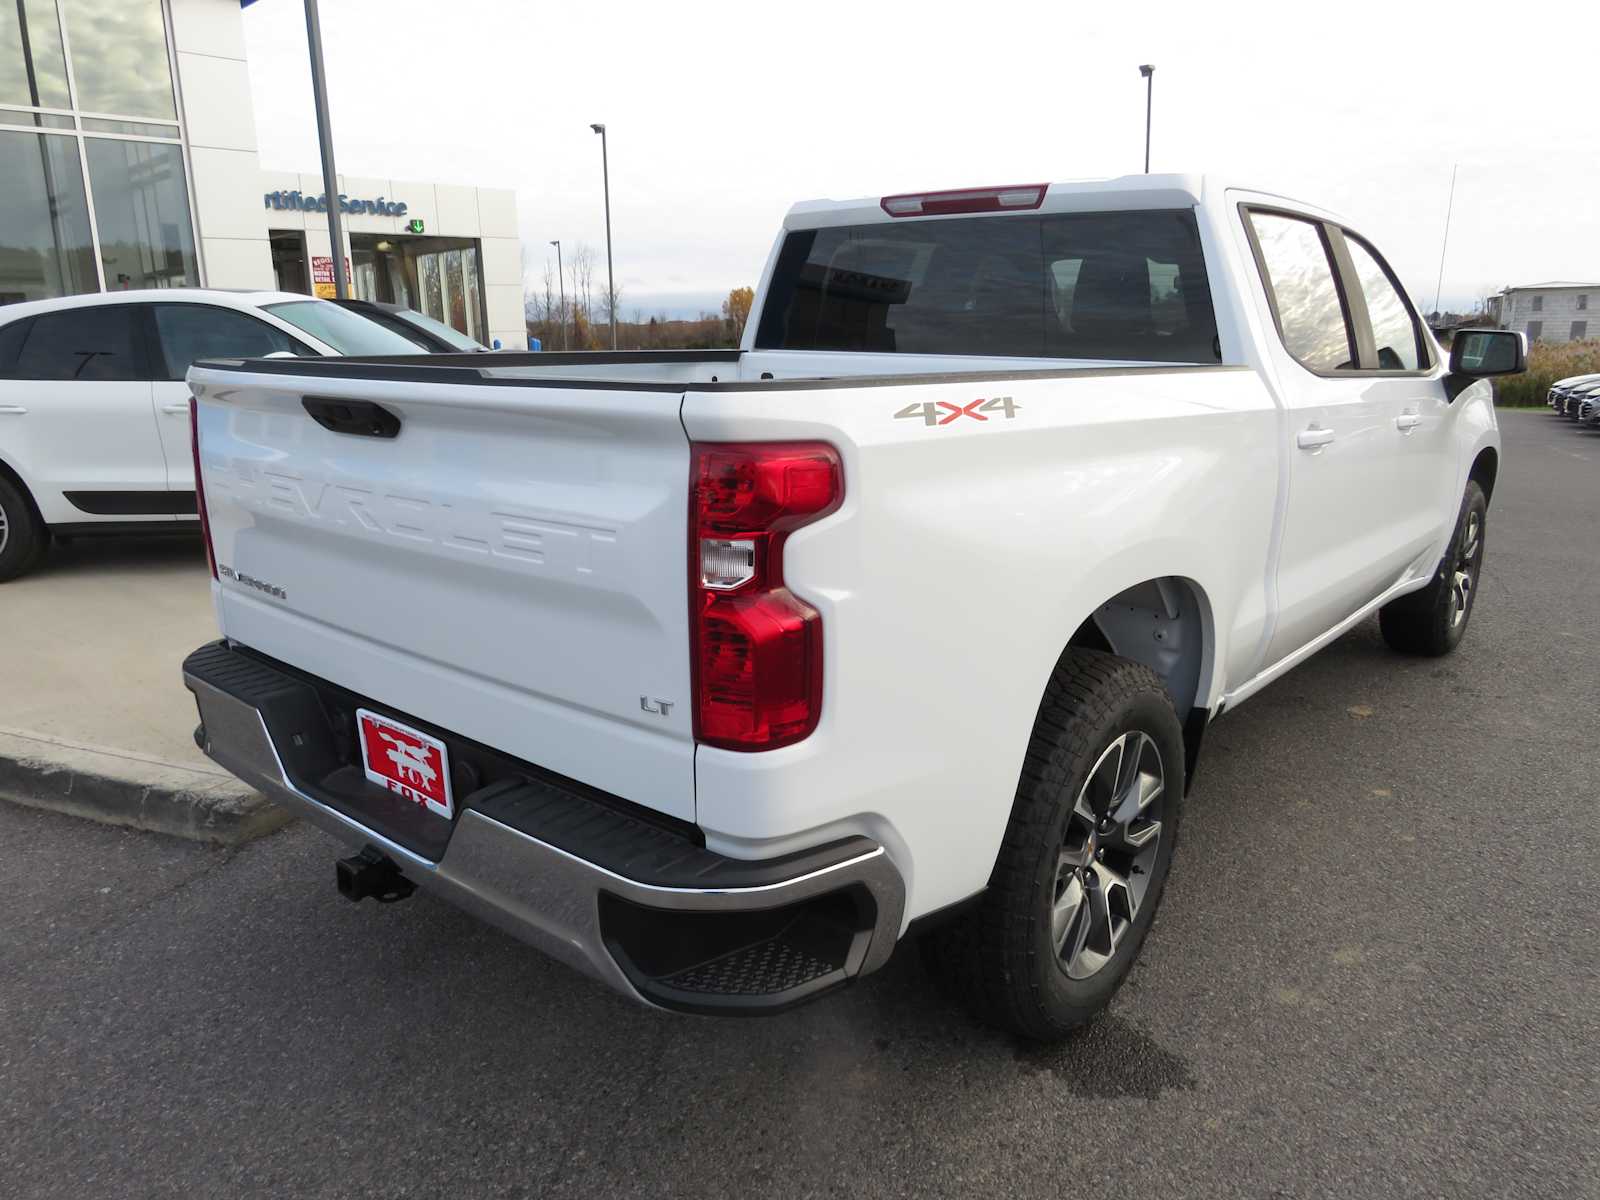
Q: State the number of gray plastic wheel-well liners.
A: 1